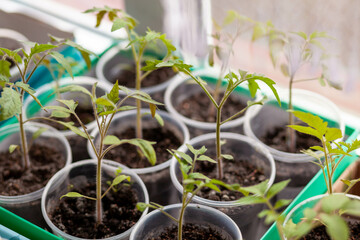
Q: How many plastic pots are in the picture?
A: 11